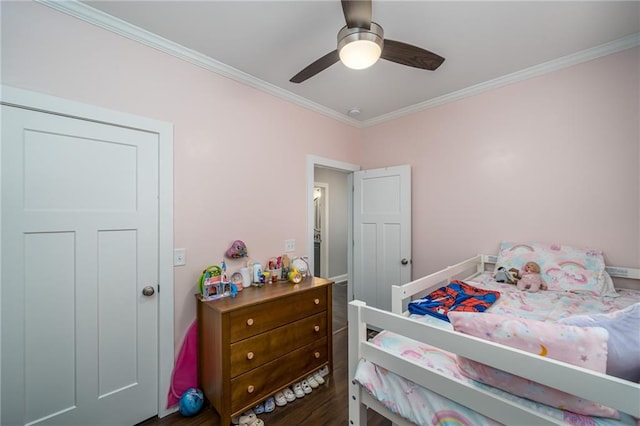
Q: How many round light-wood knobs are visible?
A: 6